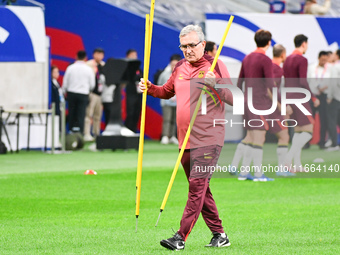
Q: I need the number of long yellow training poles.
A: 3